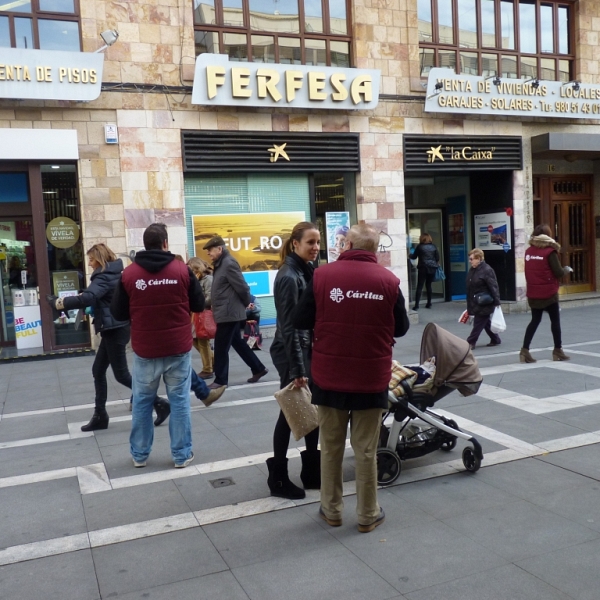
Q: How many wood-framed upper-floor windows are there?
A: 3